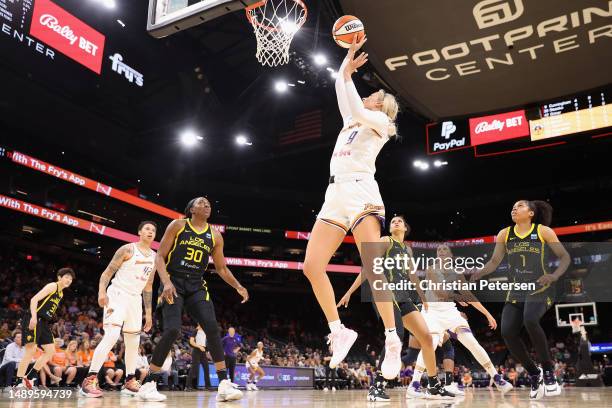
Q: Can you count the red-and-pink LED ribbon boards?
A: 2